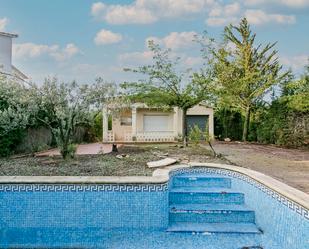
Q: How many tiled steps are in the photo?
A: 4